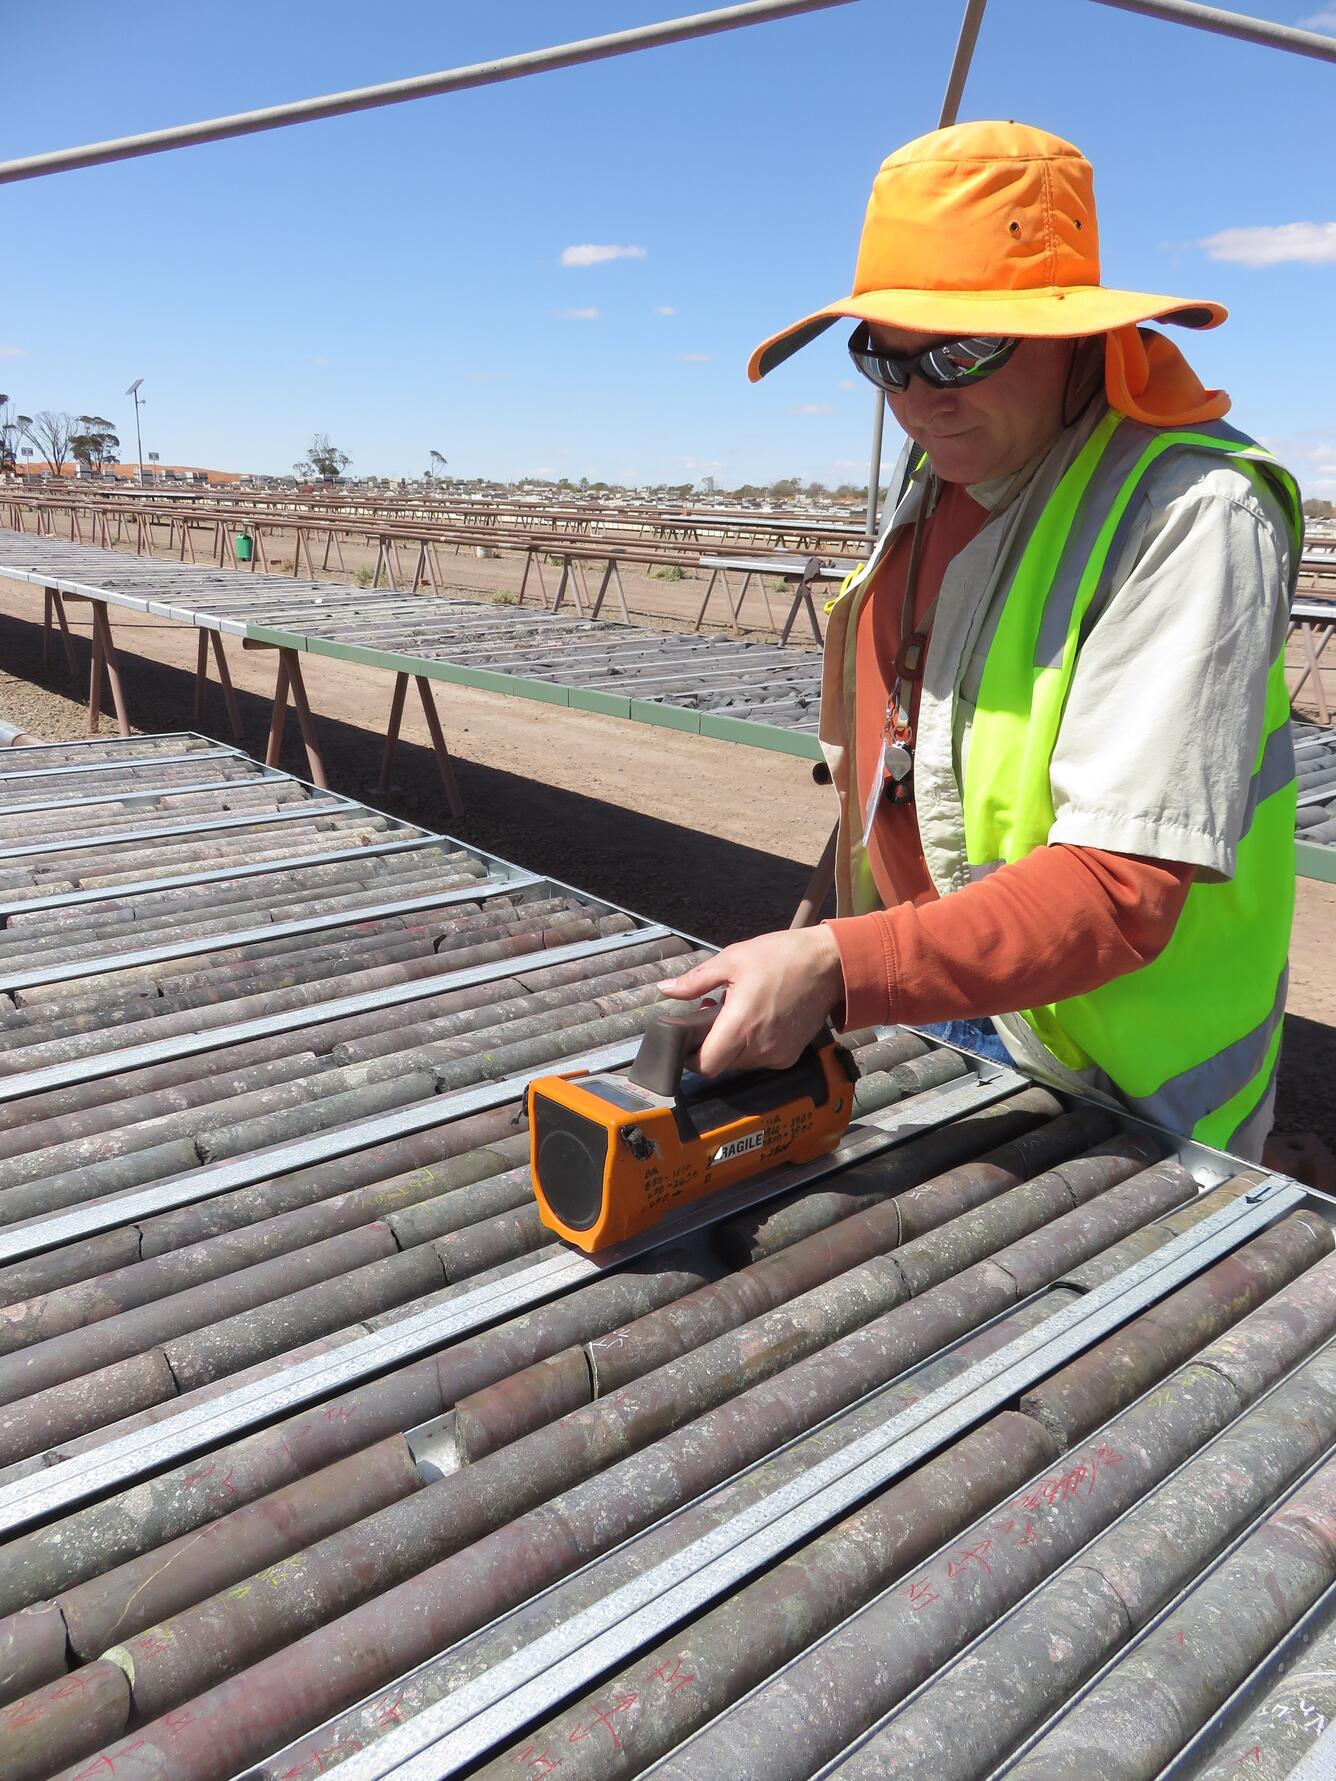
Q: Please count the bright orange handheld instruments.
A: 1